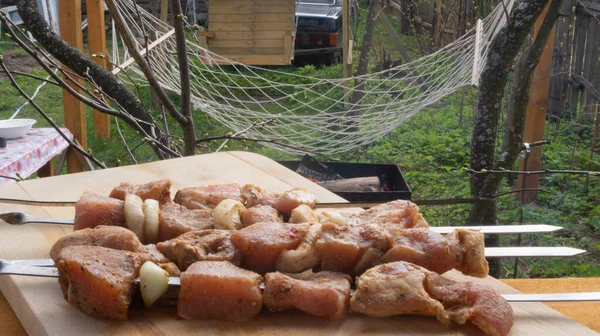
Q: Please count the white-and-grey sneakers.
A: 0